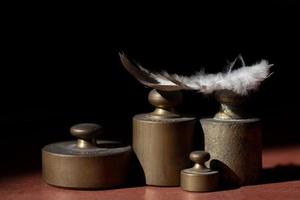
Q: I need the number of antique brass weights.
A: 4